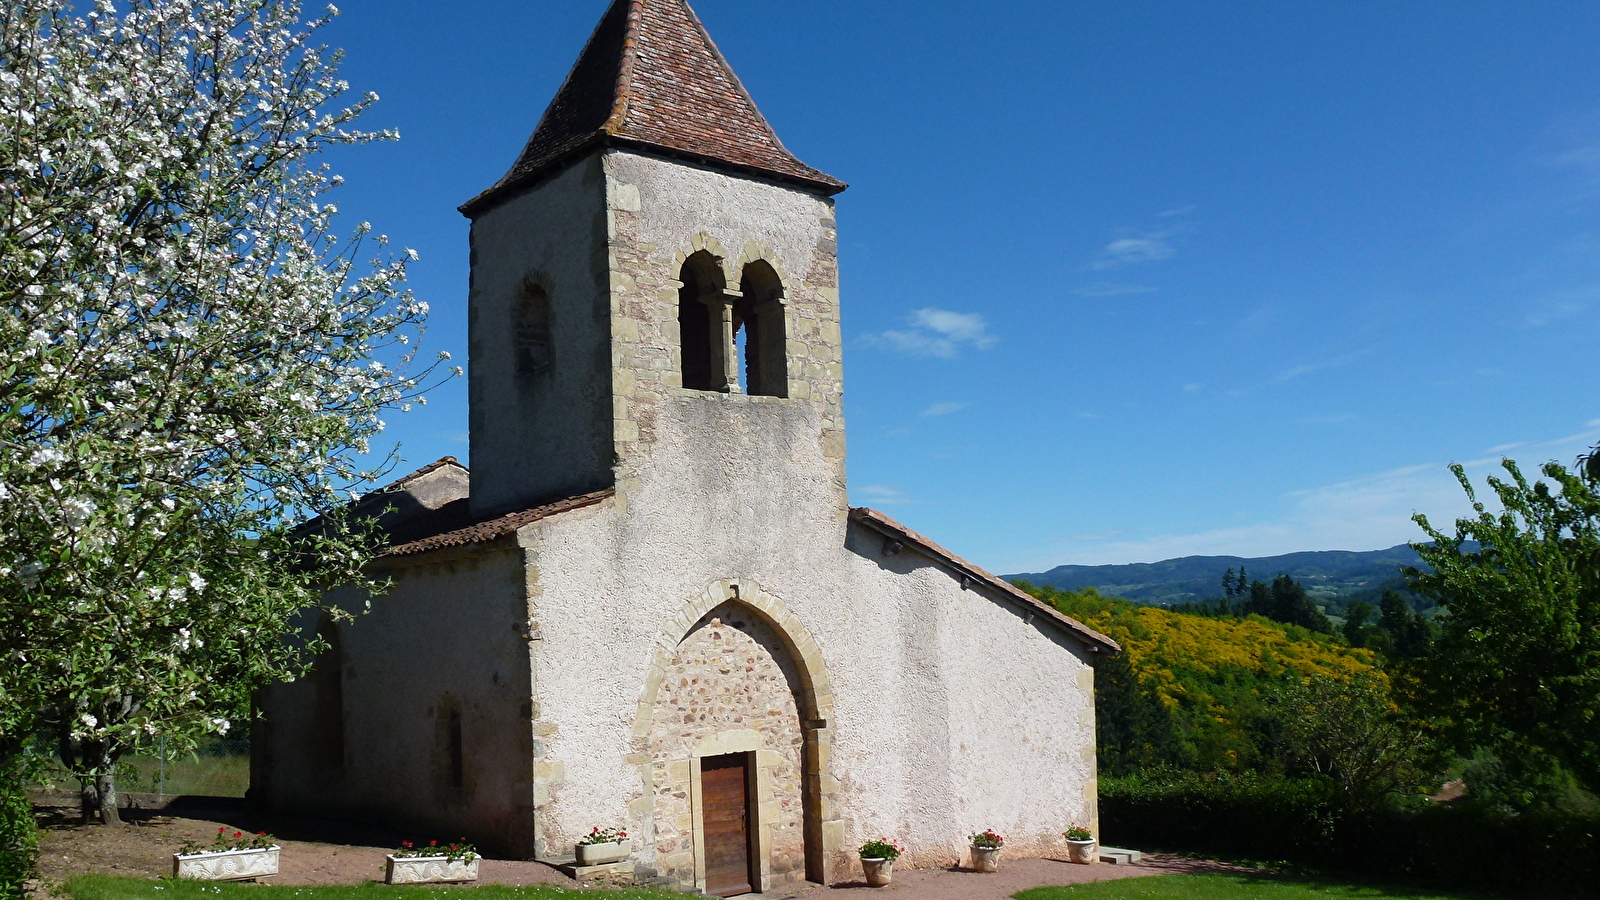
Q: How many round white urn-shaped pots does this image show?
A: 3